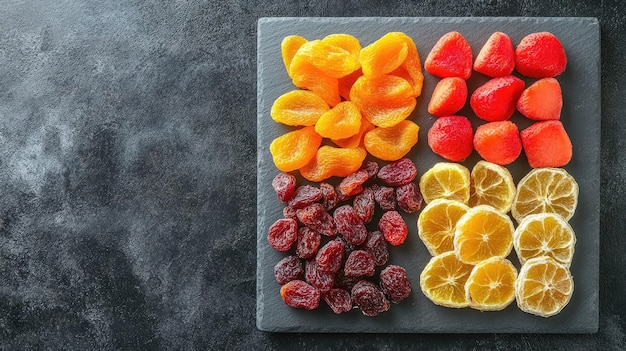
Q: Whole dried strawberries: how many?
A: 9